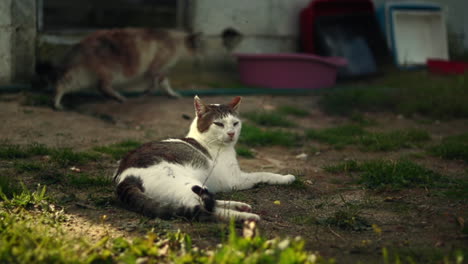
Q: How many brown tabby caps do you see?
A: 1